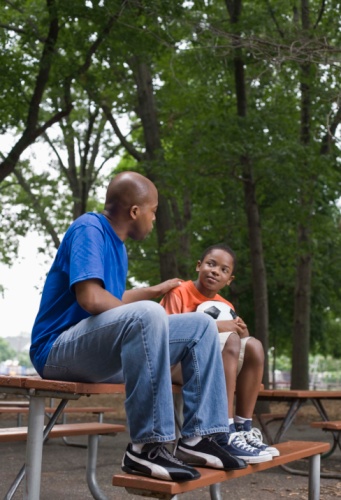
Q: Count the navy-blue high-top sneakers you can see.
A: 2